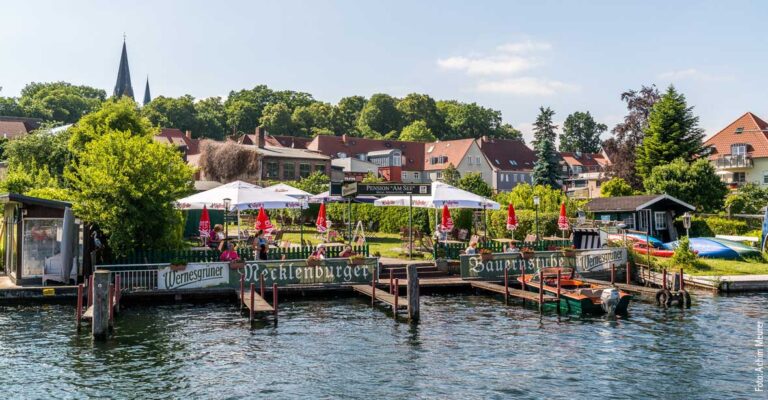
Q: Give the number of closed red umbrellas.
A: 6